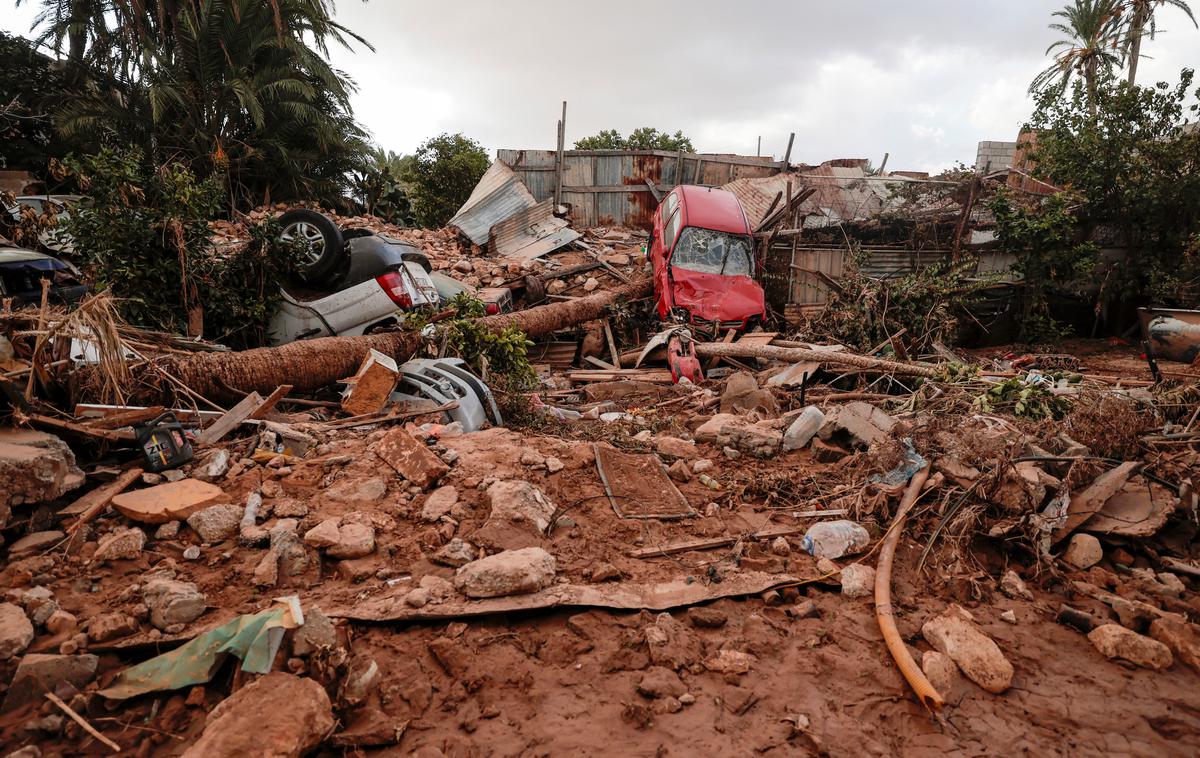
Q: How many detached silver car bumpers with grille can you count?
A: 1